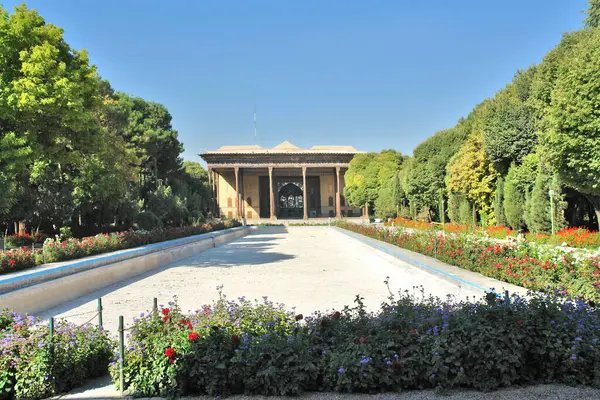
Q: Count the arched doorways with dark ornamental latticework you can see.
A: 1